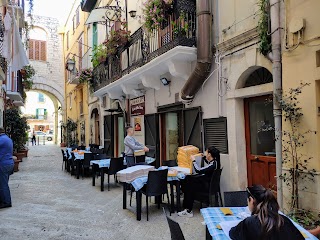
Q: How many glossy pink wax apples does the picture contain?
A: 0